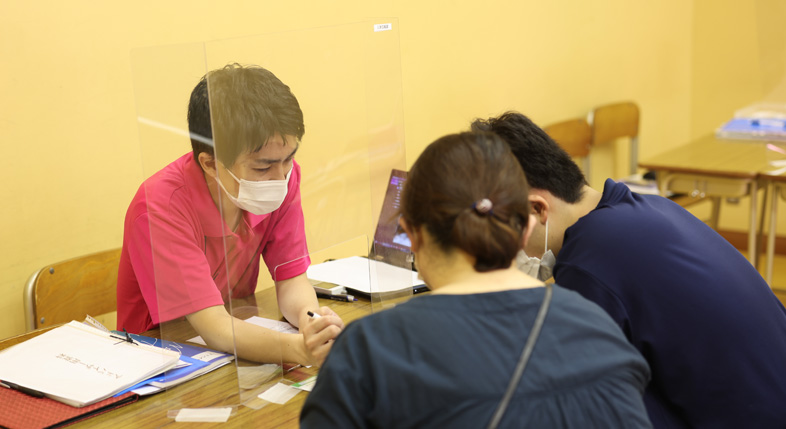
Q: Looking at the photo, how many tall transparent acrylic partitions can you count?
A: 1